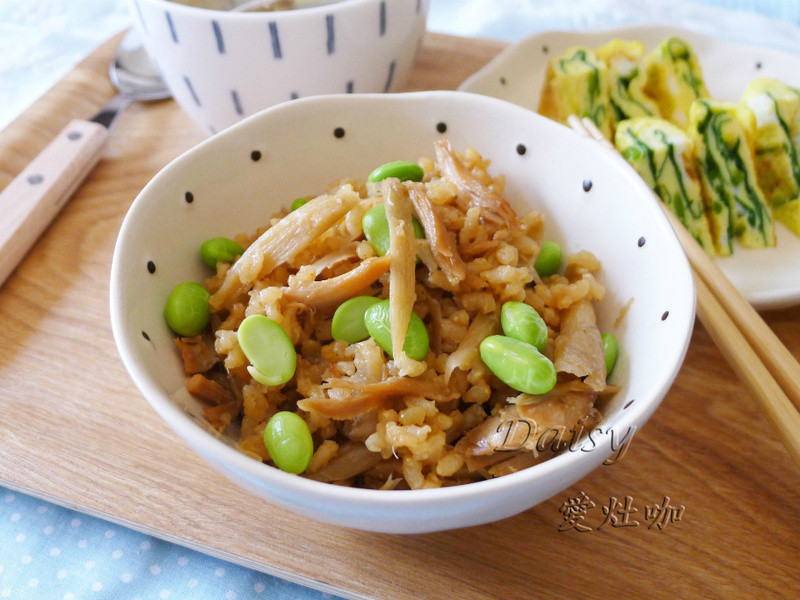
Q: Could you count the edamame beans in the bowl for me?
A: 13